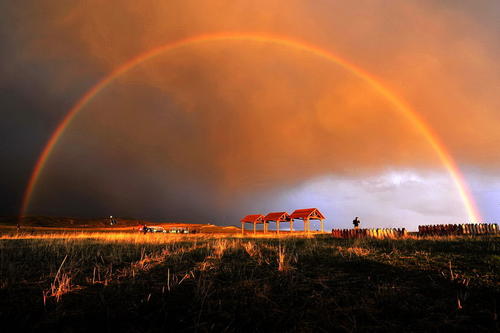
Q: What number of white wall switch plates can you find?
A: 0